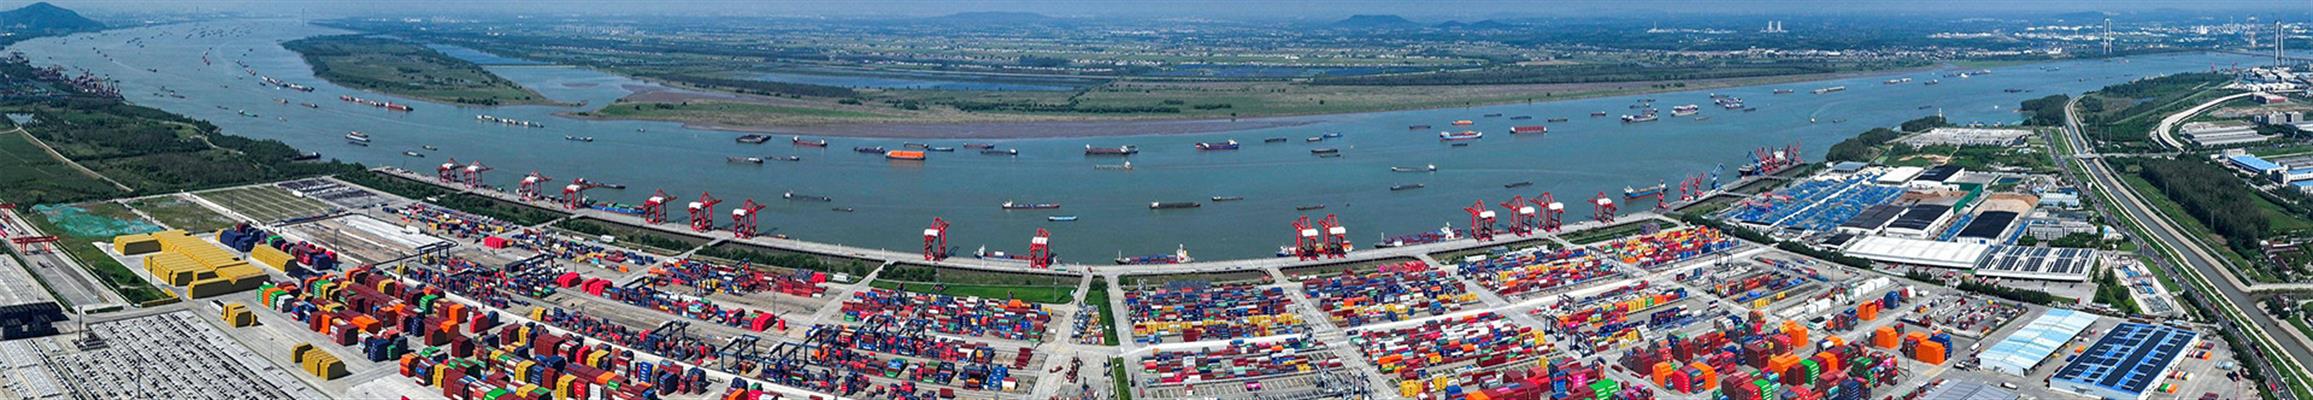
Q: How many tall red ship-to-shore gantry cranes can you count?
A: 15